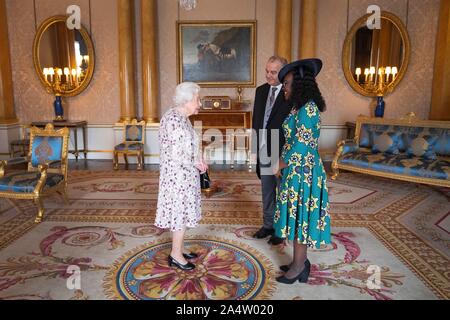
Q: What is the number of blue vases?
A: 2